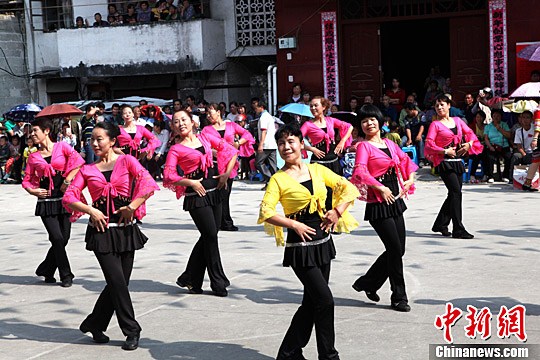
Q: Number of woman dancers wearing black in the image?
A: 9